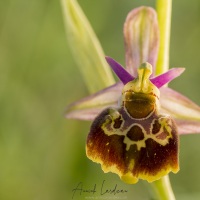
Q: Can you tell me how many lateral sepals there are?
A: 2